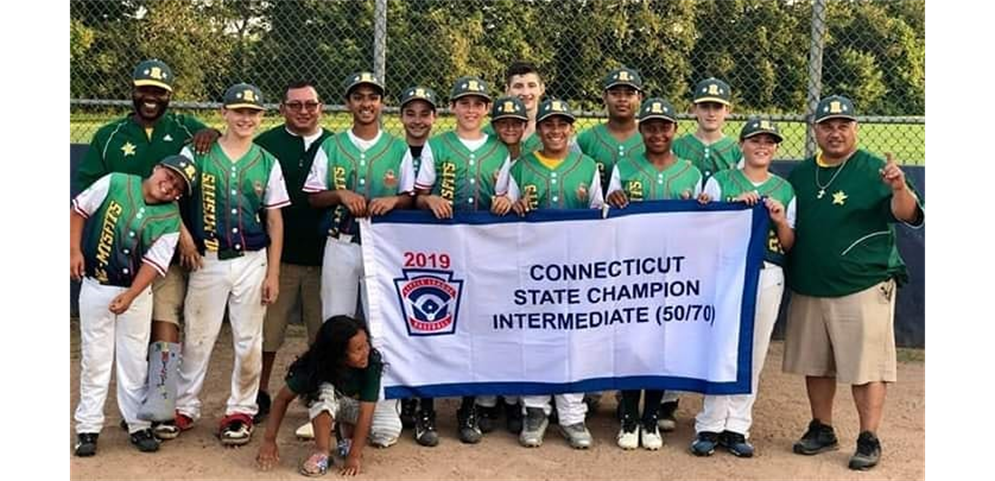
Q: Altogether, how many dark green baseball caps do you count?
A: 13